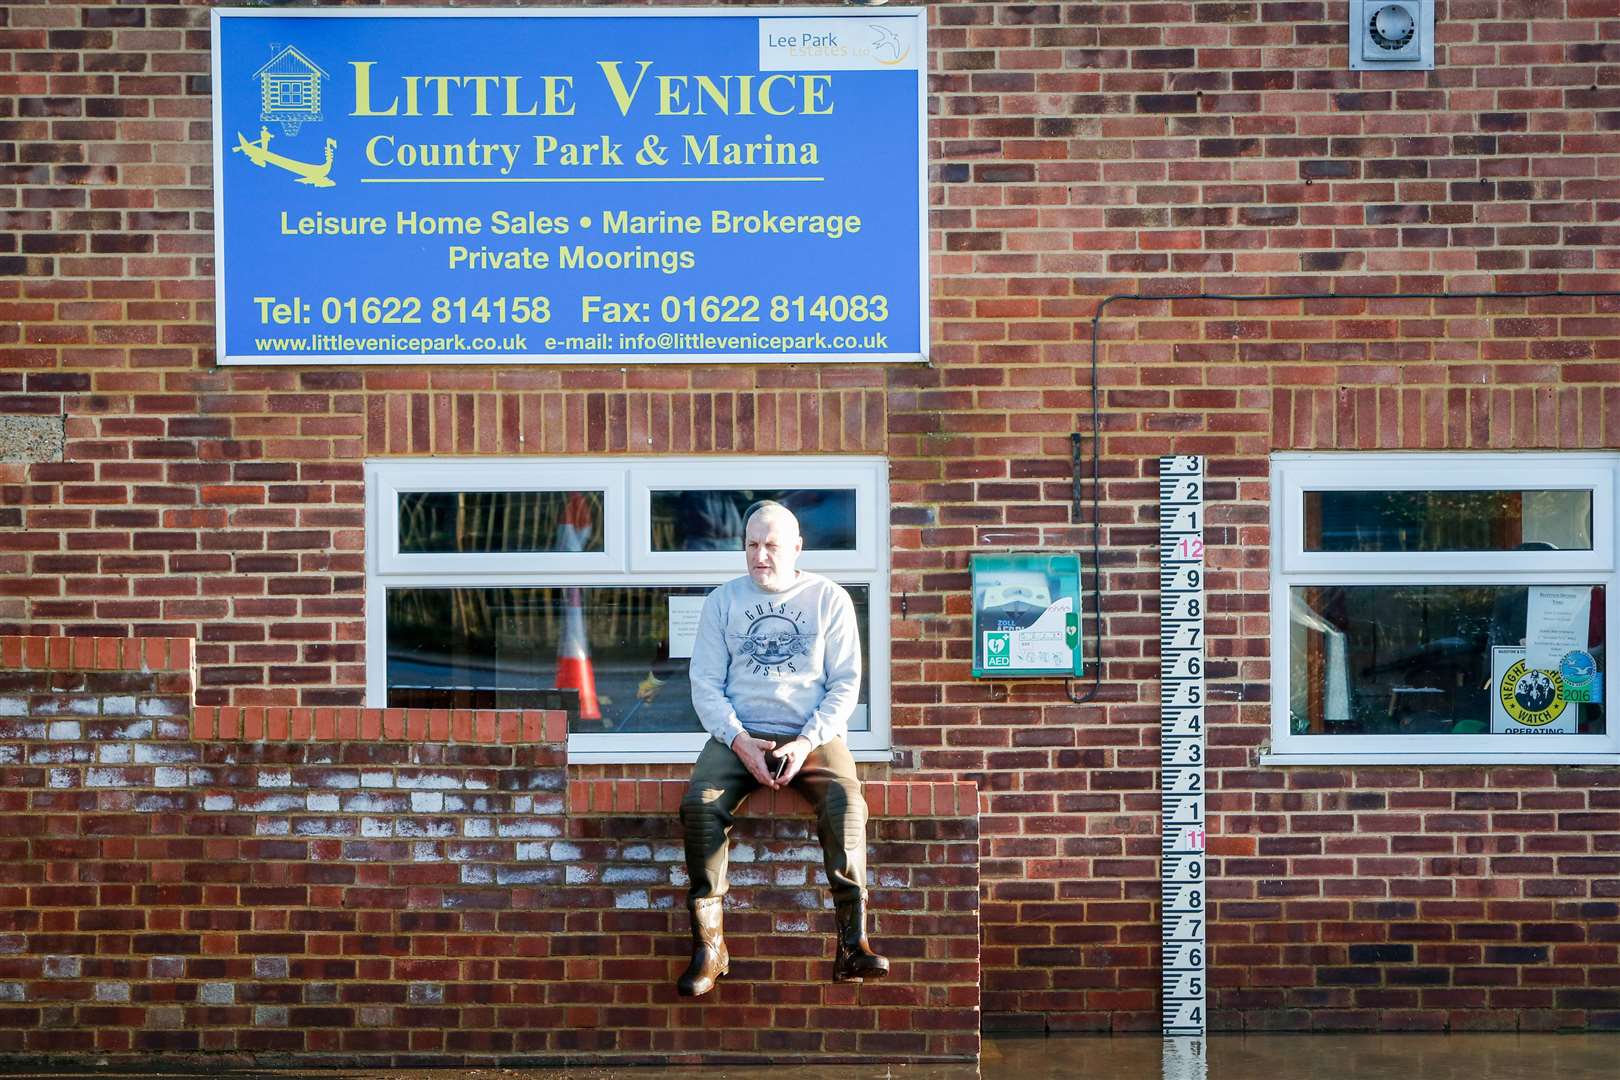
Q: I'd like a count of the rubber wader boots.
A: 2